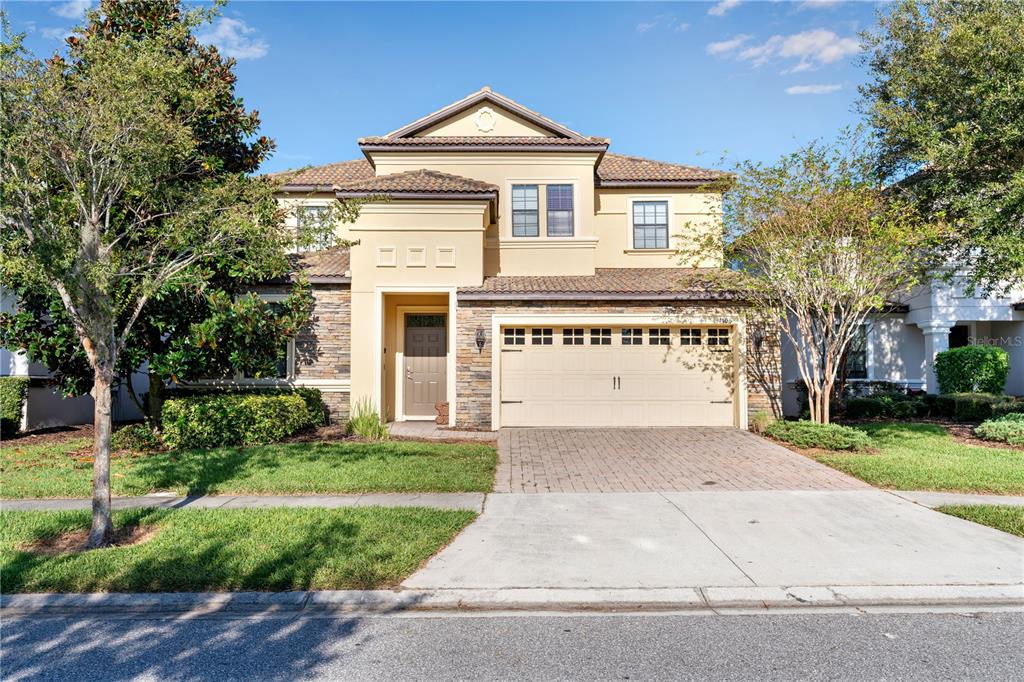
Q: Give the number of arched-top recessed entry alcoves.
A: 0